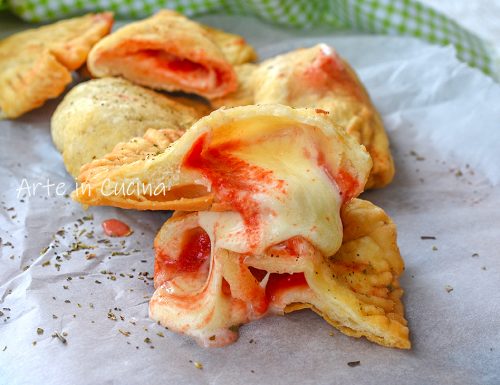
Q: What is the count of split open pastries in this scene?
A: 3